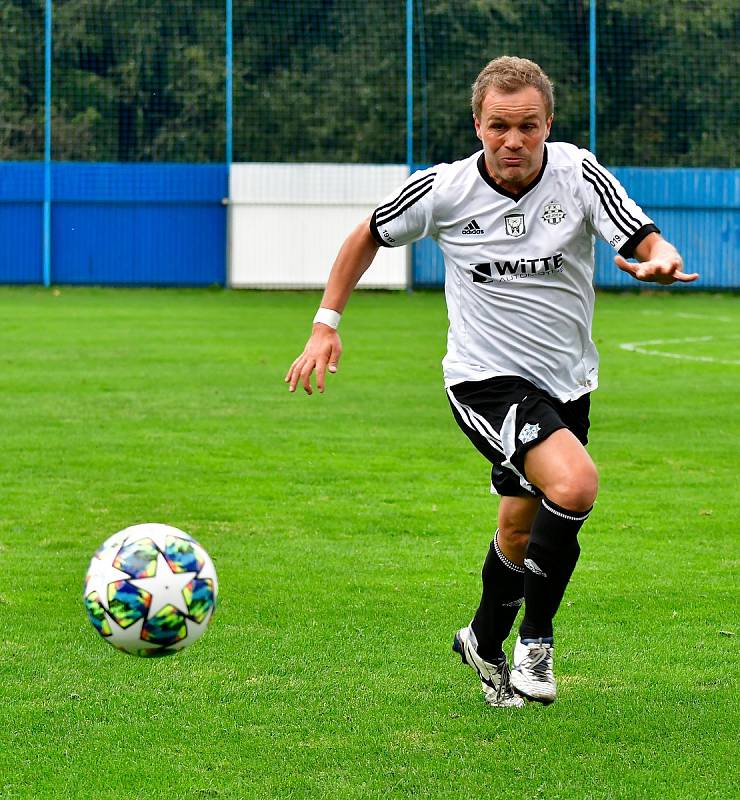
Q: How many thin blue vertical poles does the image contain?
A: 4